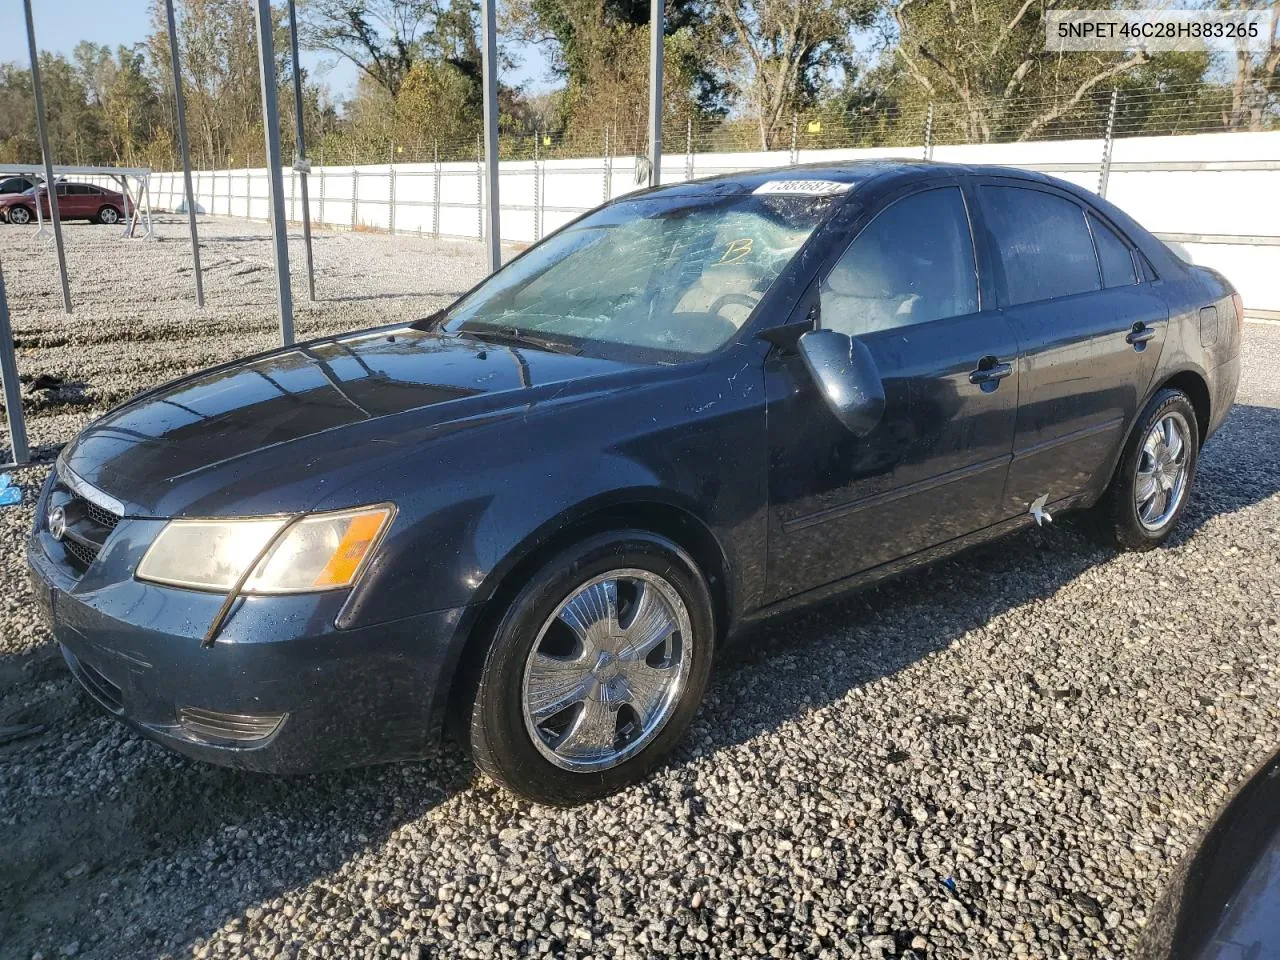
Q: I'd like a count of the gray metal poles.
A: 7